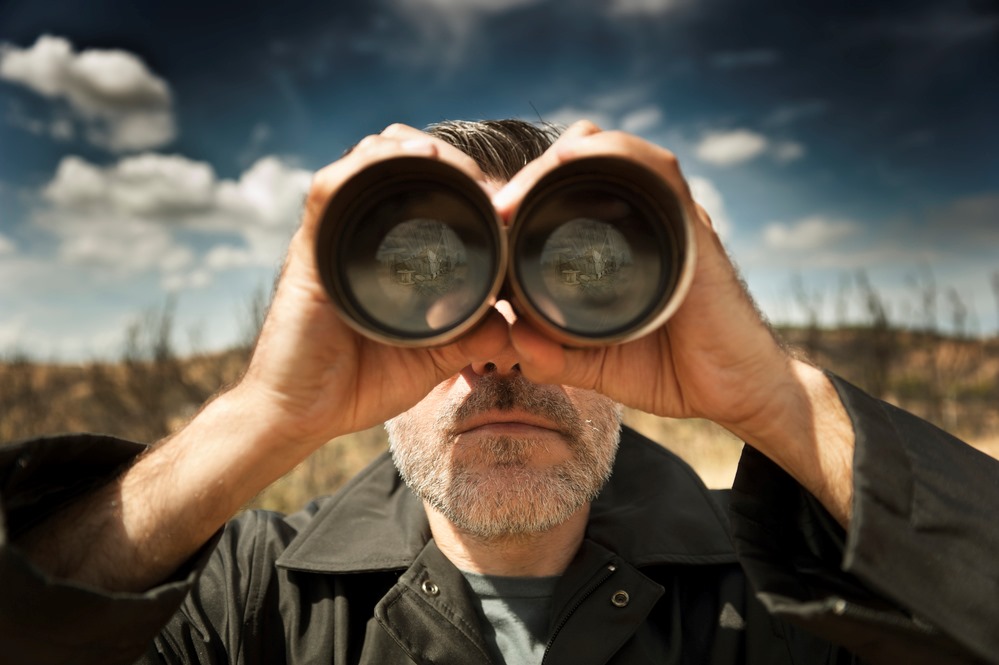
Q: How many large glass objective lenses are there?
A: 2